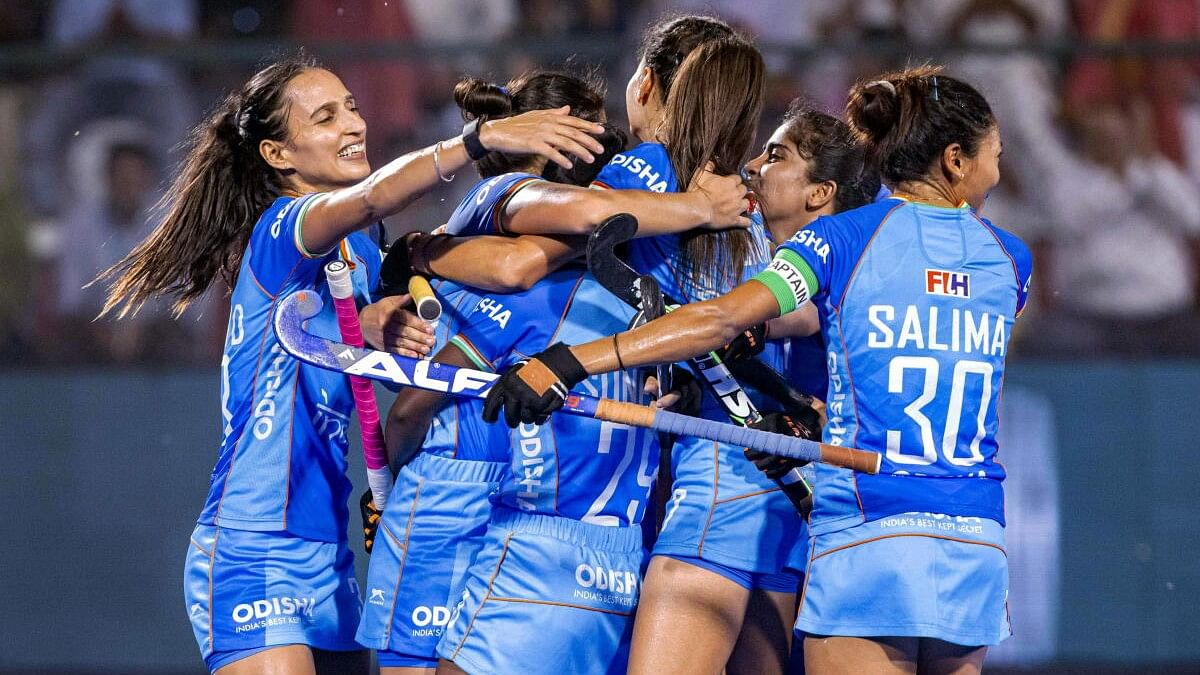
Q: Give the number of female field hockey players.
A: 6